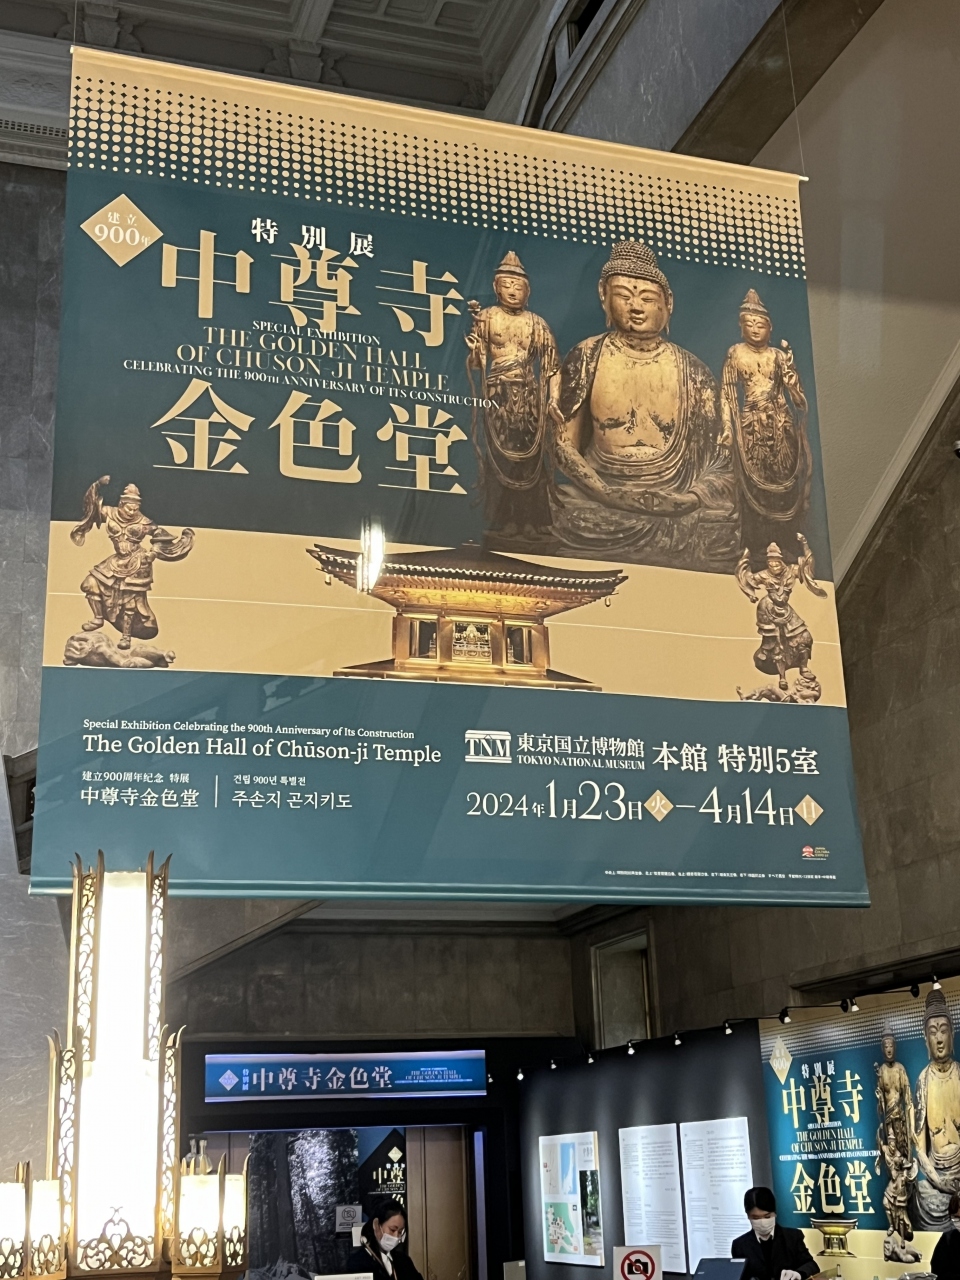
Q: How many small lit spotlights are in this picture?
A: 10